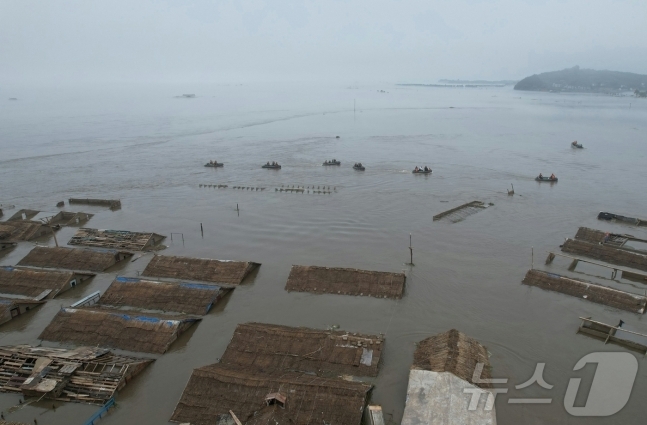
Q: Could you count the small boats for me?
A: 7